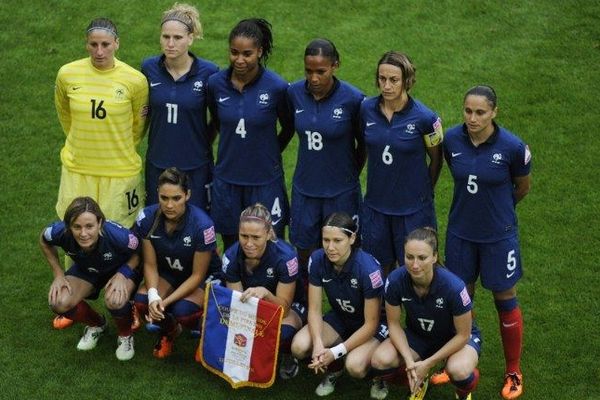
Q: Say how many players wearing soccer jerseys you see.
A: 11